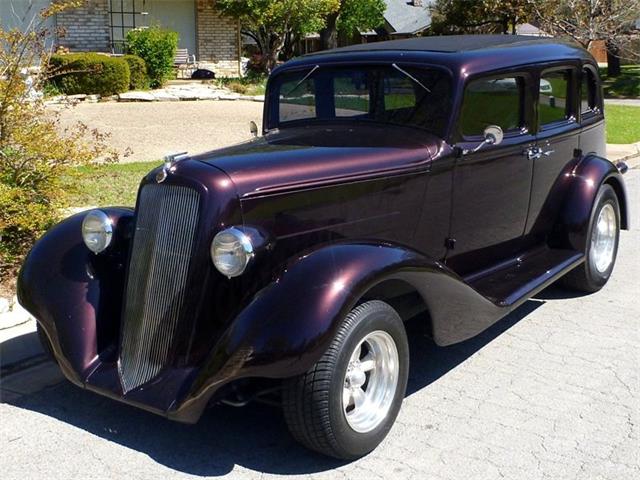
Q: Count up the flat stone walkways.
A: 1